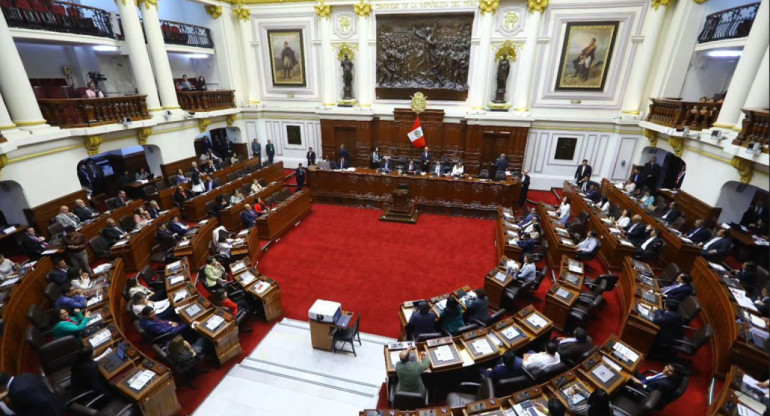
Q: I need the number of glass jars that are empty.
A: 0